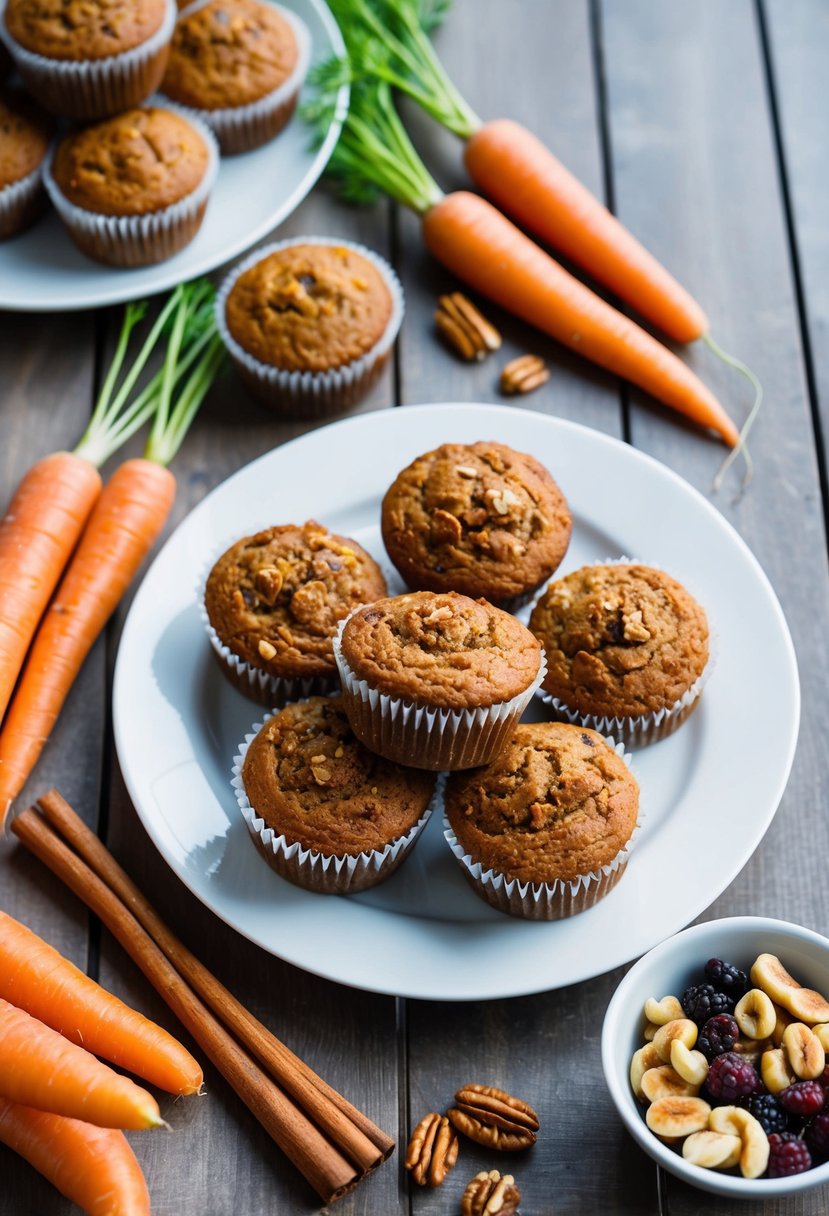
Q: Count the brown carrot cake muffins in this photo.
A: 11